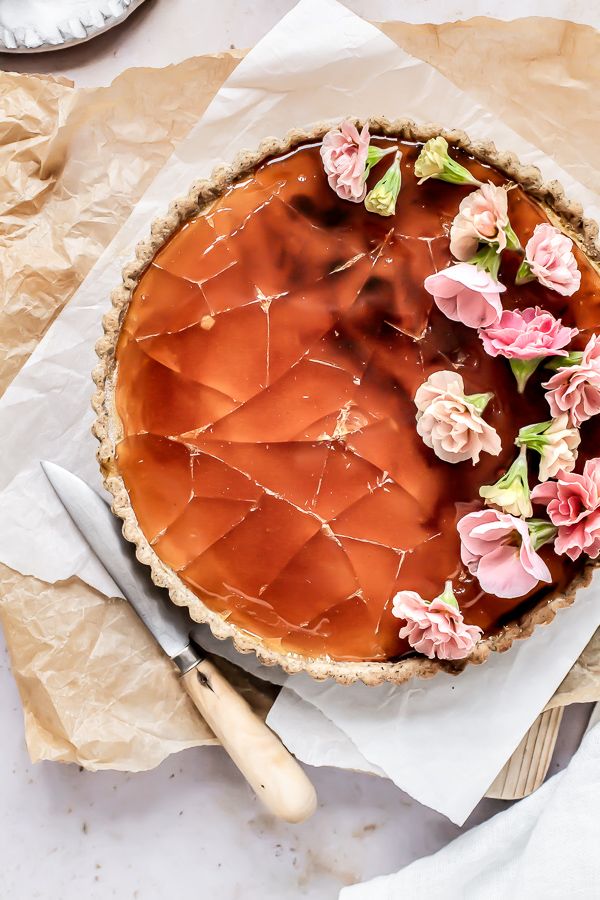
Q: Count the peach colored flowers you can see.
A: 3